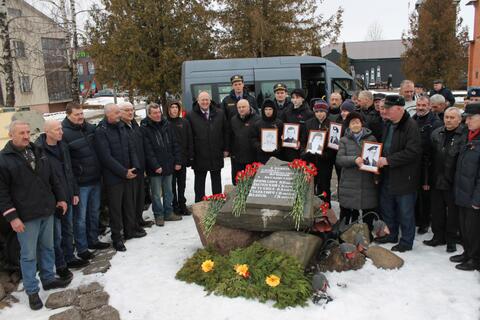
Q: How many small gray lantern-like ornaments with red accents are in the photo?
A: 4